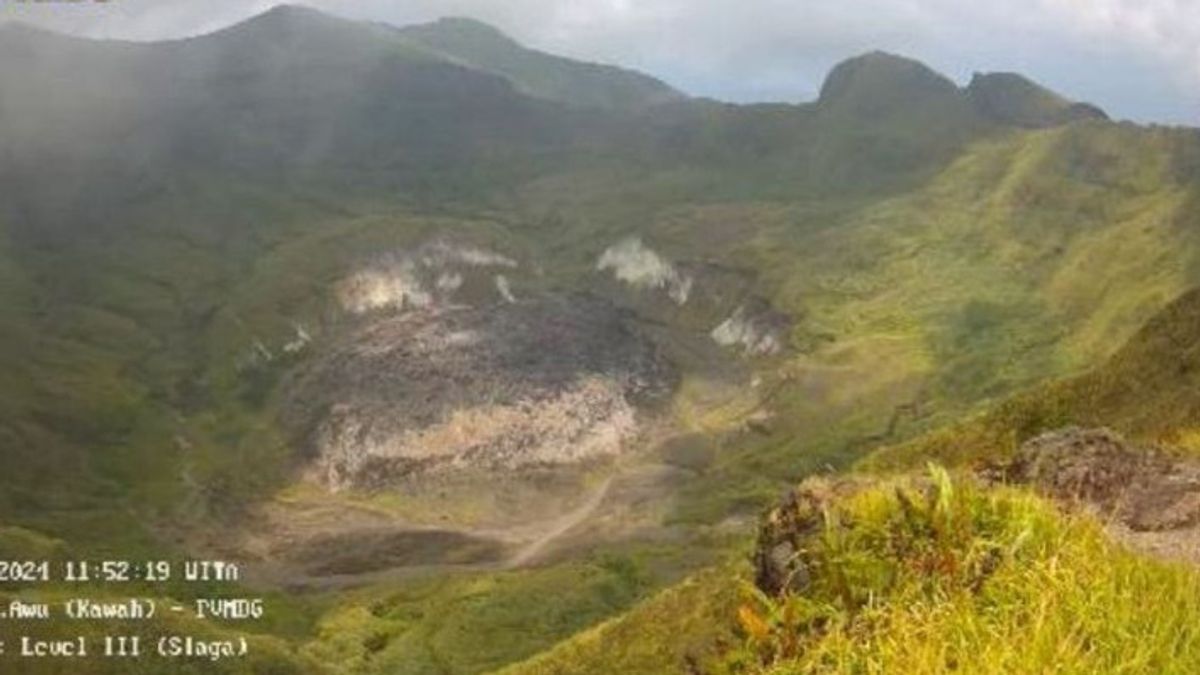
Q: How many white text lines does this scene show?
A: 3